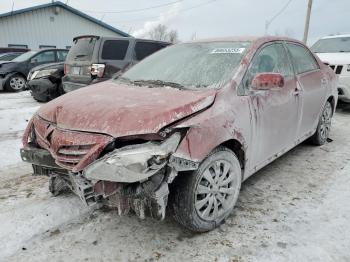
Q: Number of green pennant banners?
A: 0